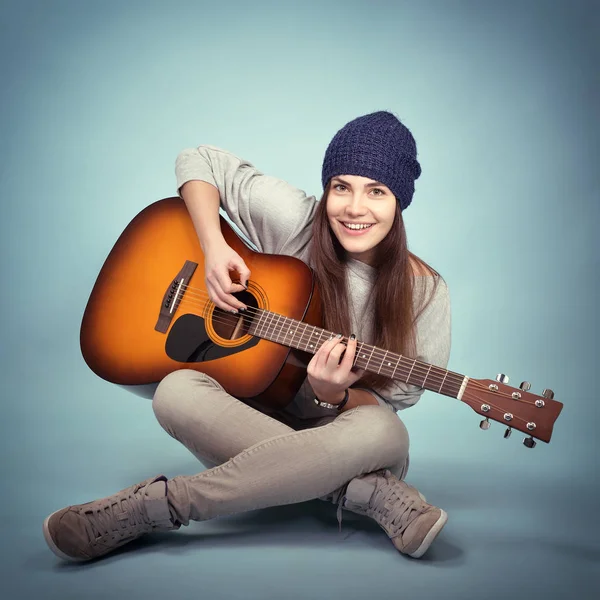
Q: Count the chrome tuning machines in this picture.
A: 6